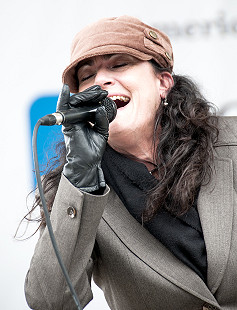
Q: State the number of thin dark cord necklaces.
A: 1